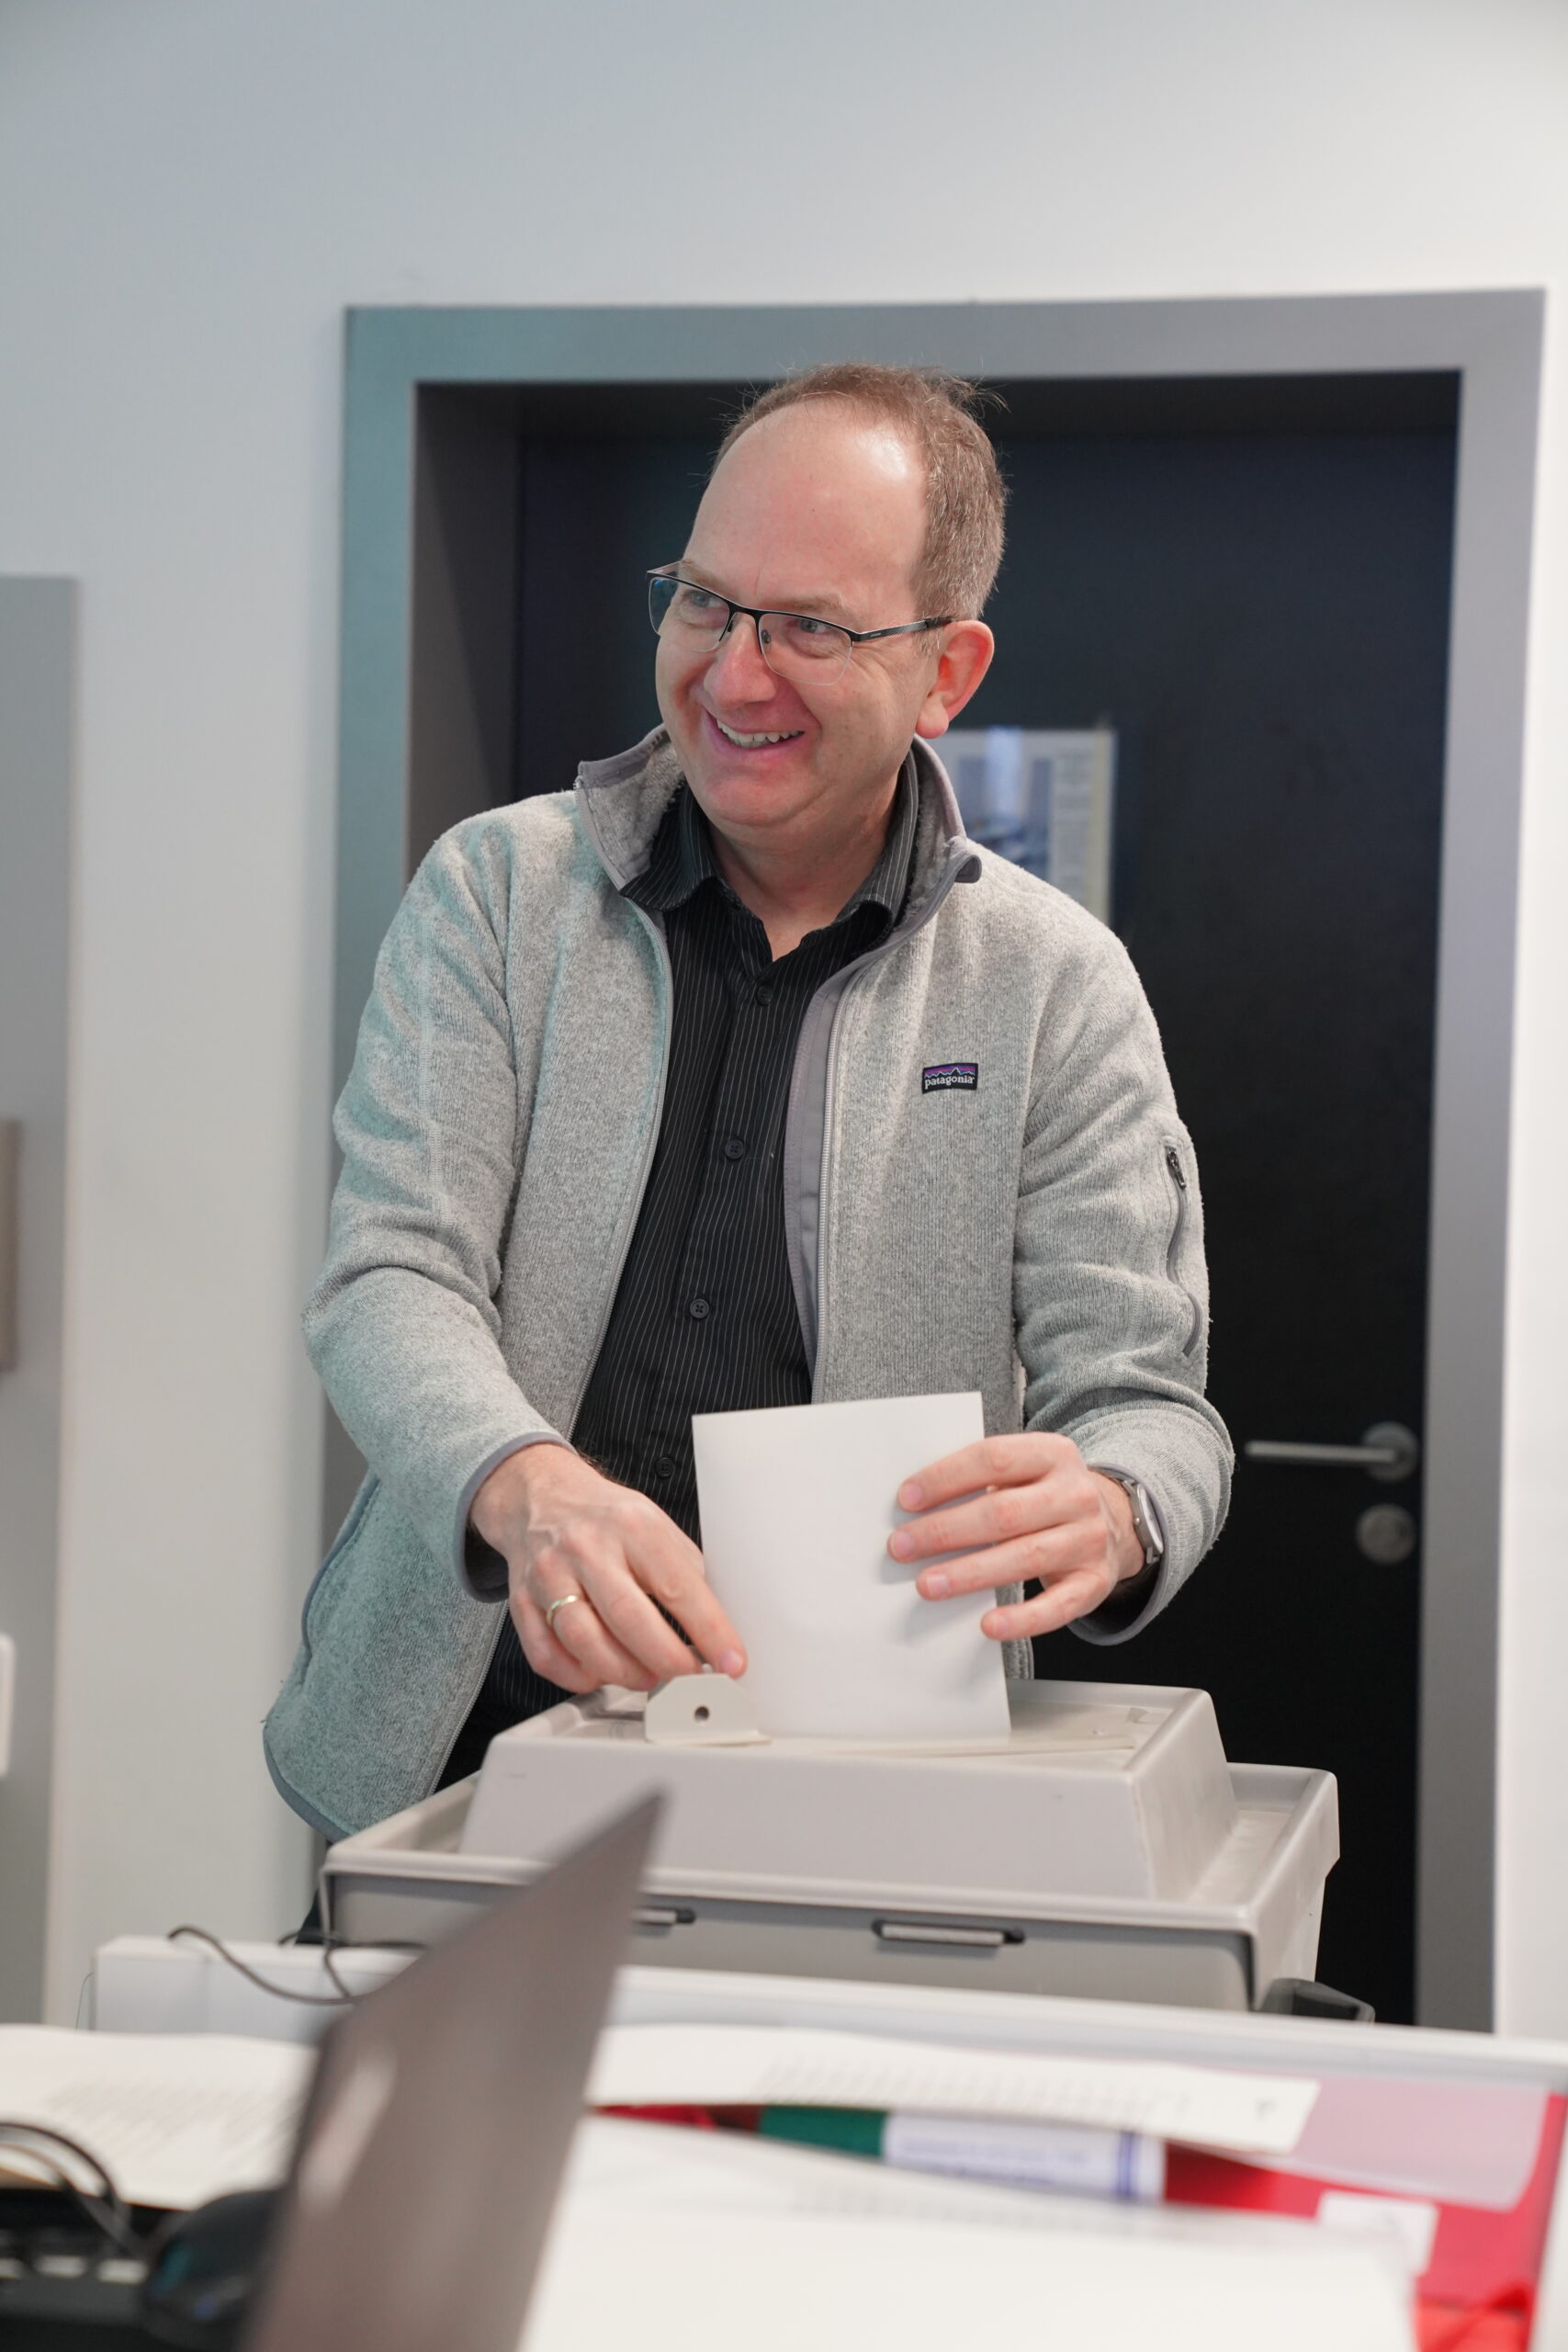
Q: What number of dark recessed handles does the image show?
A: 2